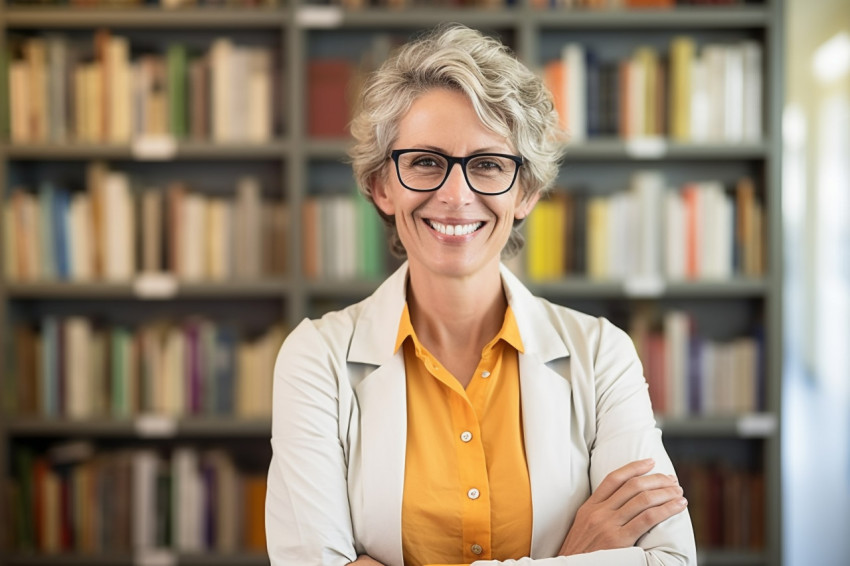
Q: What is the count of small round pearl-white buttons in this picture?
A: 4